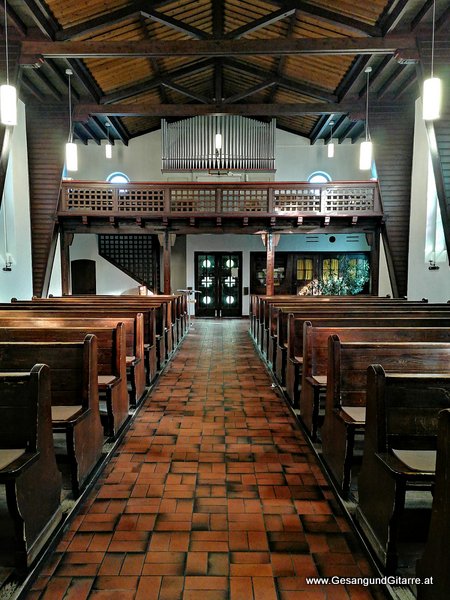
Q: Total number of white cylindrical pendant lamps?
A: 7